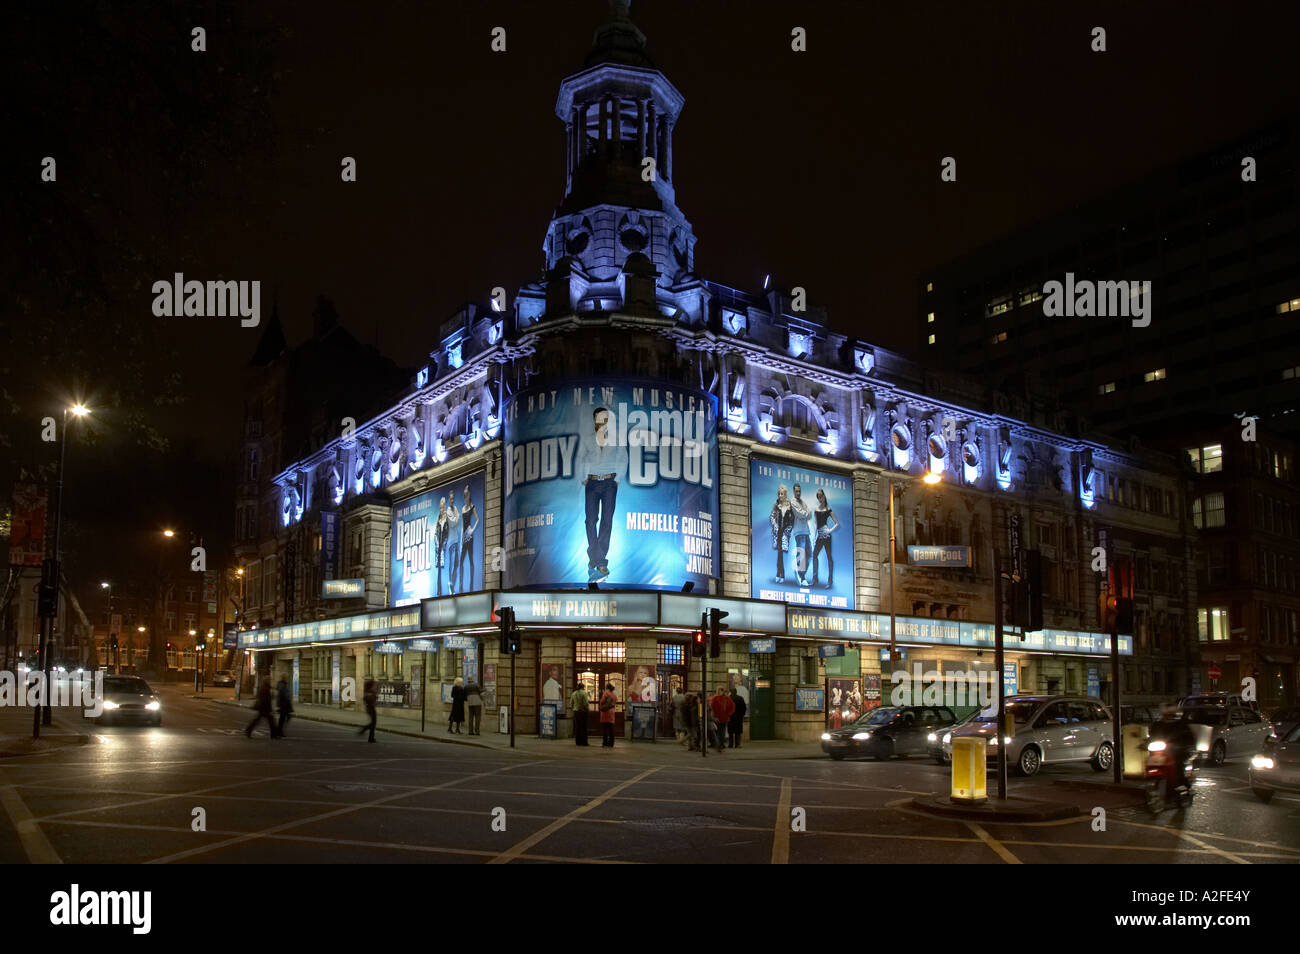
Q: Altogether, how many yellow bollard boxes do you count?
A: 2